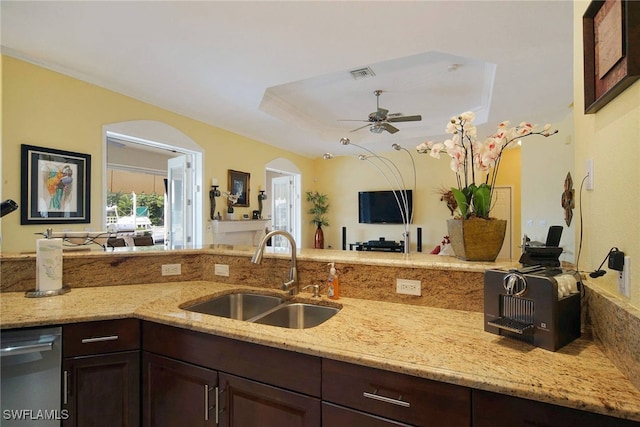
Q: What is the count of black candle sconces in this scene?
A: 2